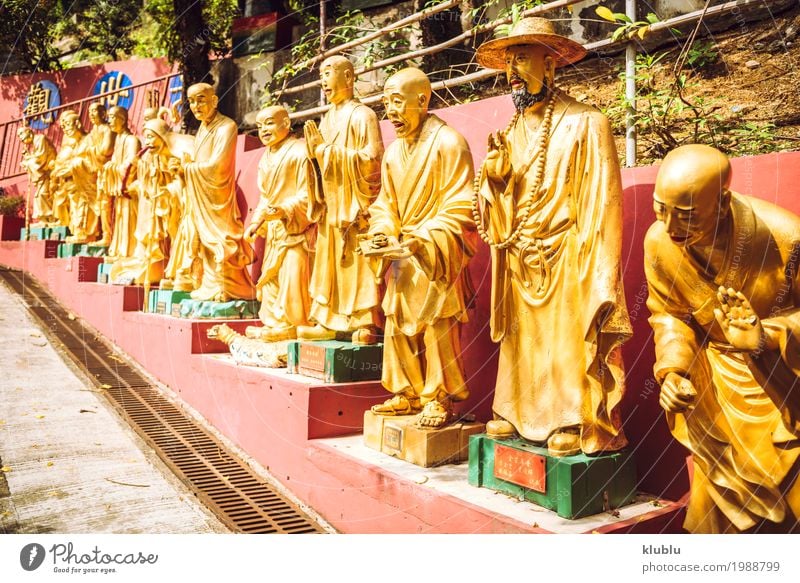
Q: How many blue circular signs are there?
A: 3